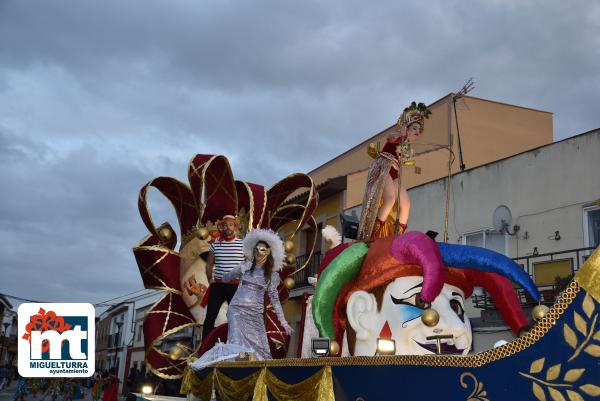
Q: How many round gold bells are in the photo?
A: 9